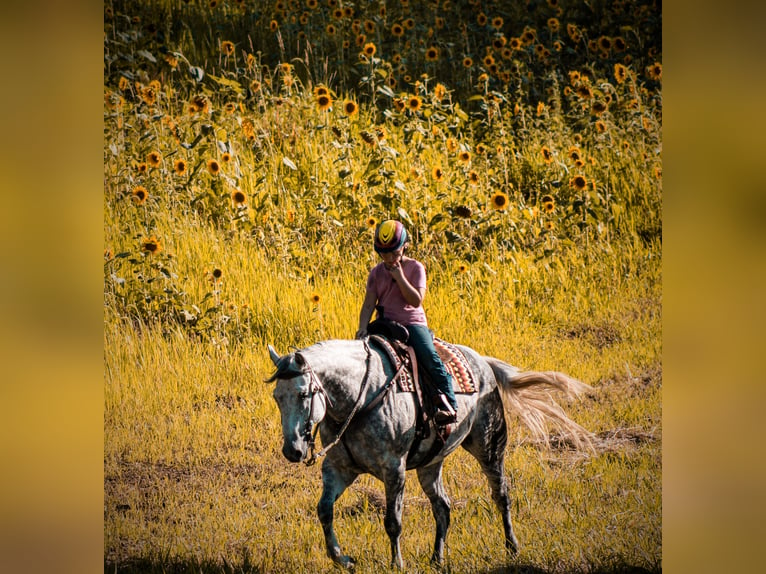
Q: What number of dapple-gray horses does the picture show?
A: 1